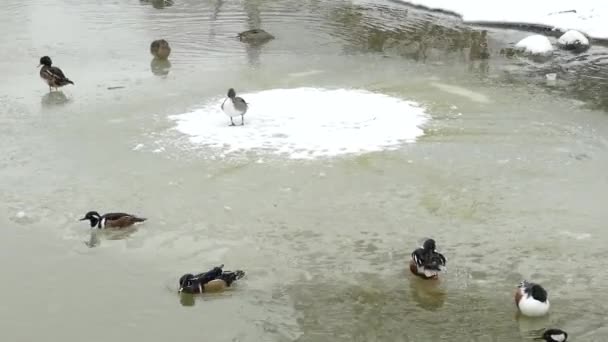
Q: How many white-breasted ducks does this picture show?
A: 2